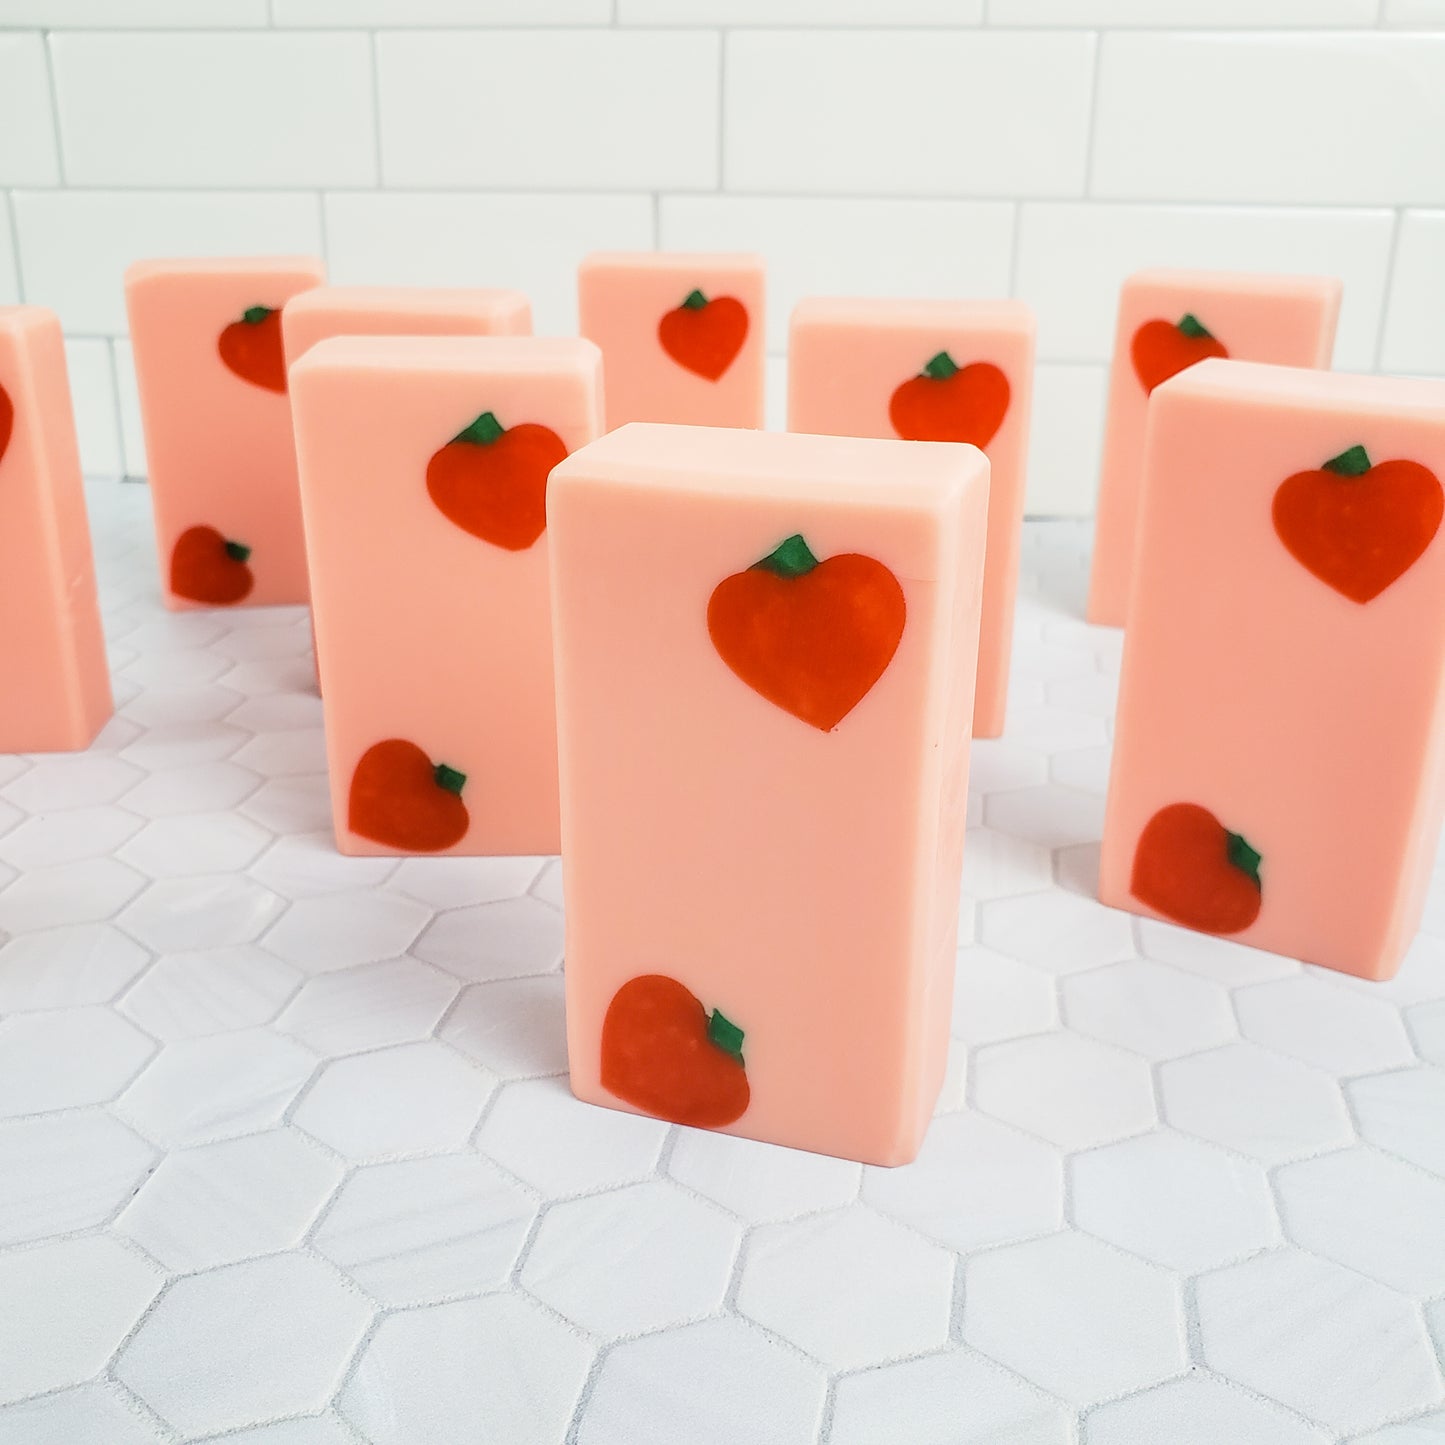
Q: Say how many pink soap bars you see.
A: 9